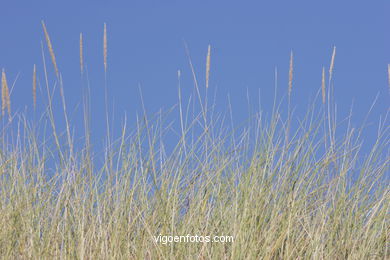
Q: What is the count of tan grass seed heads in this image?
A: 11